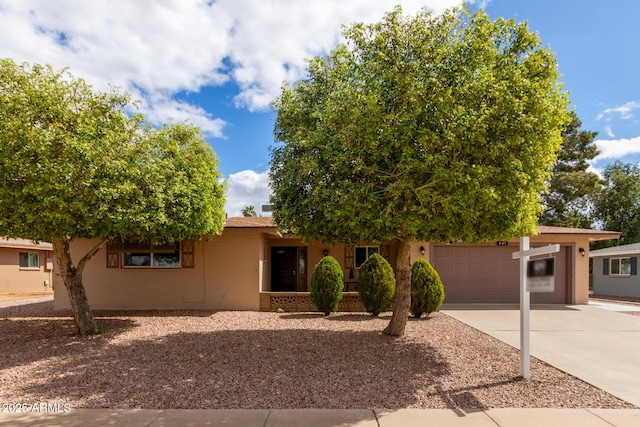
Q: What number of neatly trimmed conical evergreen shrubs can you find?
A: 3